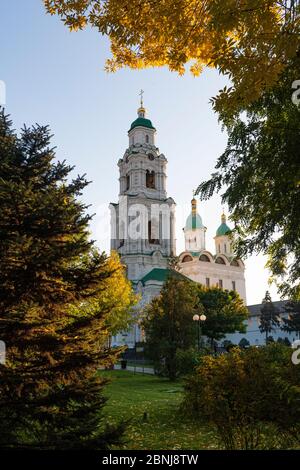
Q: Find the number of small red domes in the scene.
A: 0